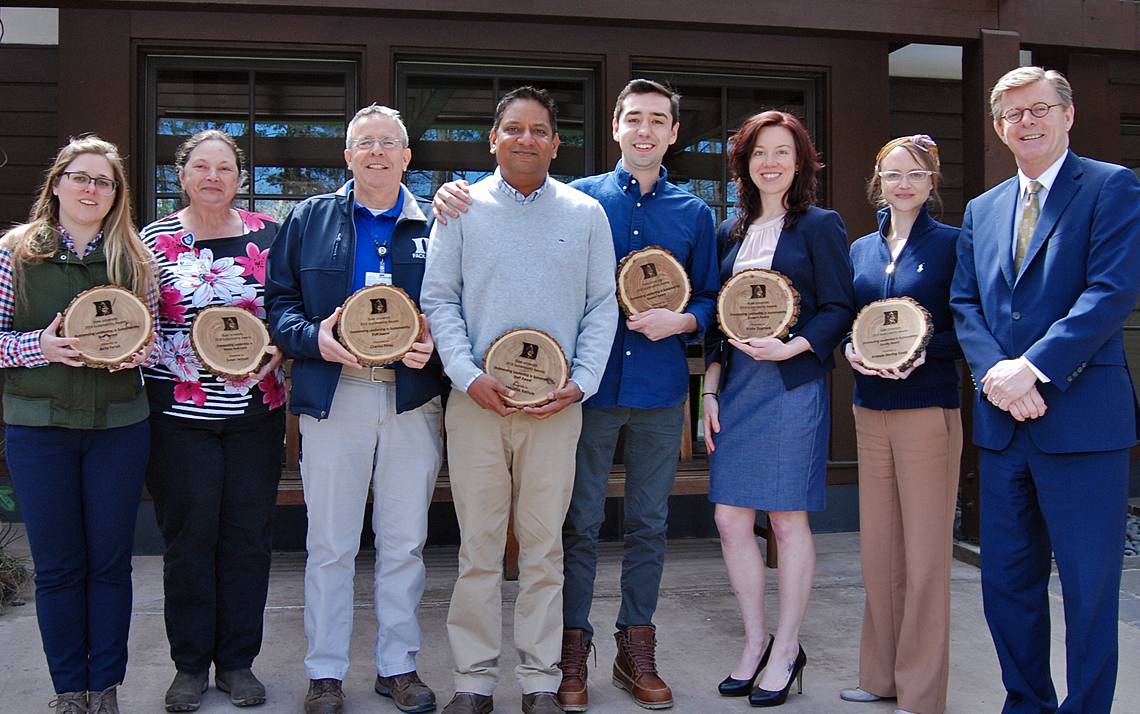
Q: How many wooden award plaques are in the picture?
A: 7